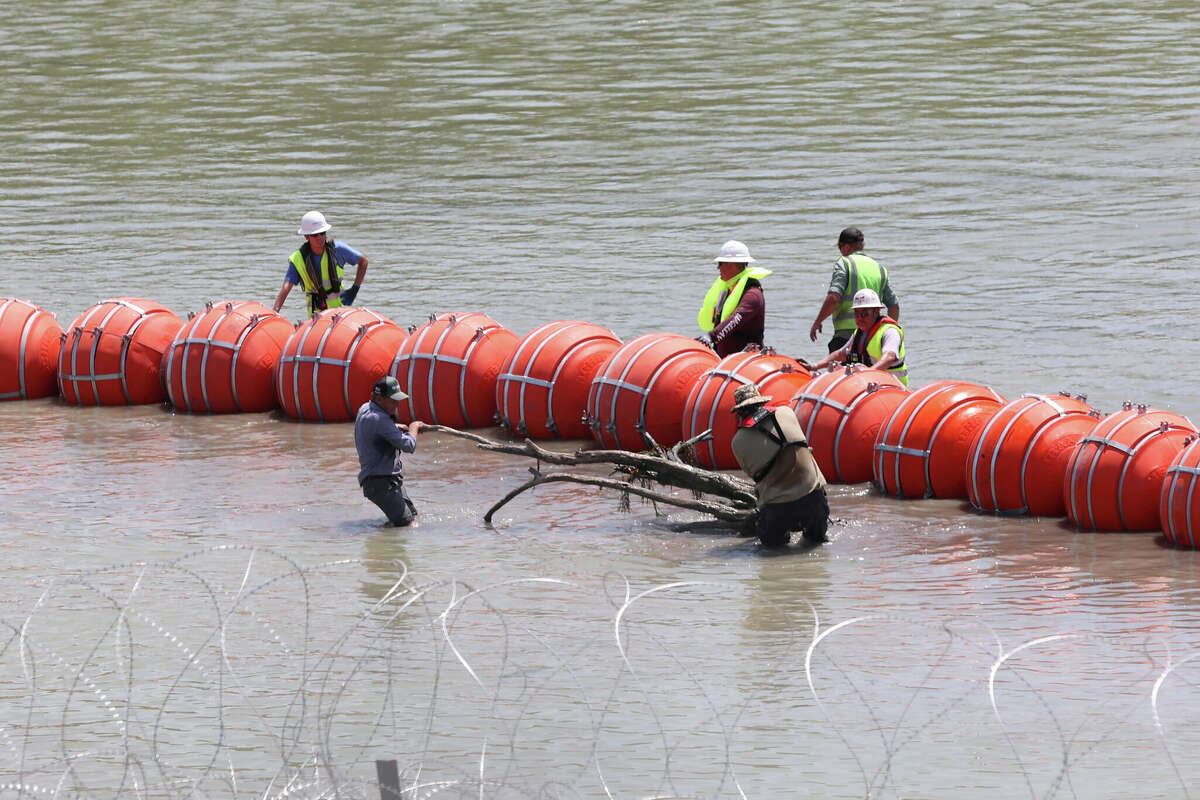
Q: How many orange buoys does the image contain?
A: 13